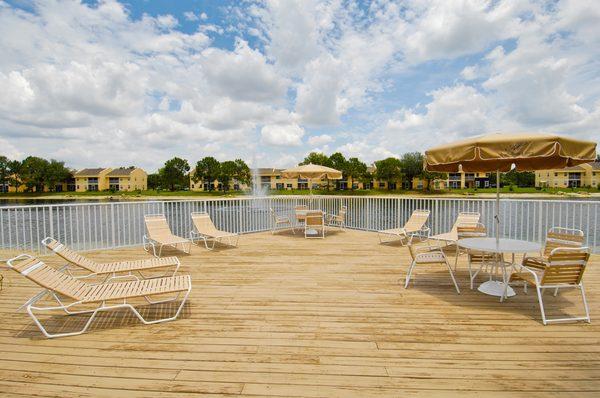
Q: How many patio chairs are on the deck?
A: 14